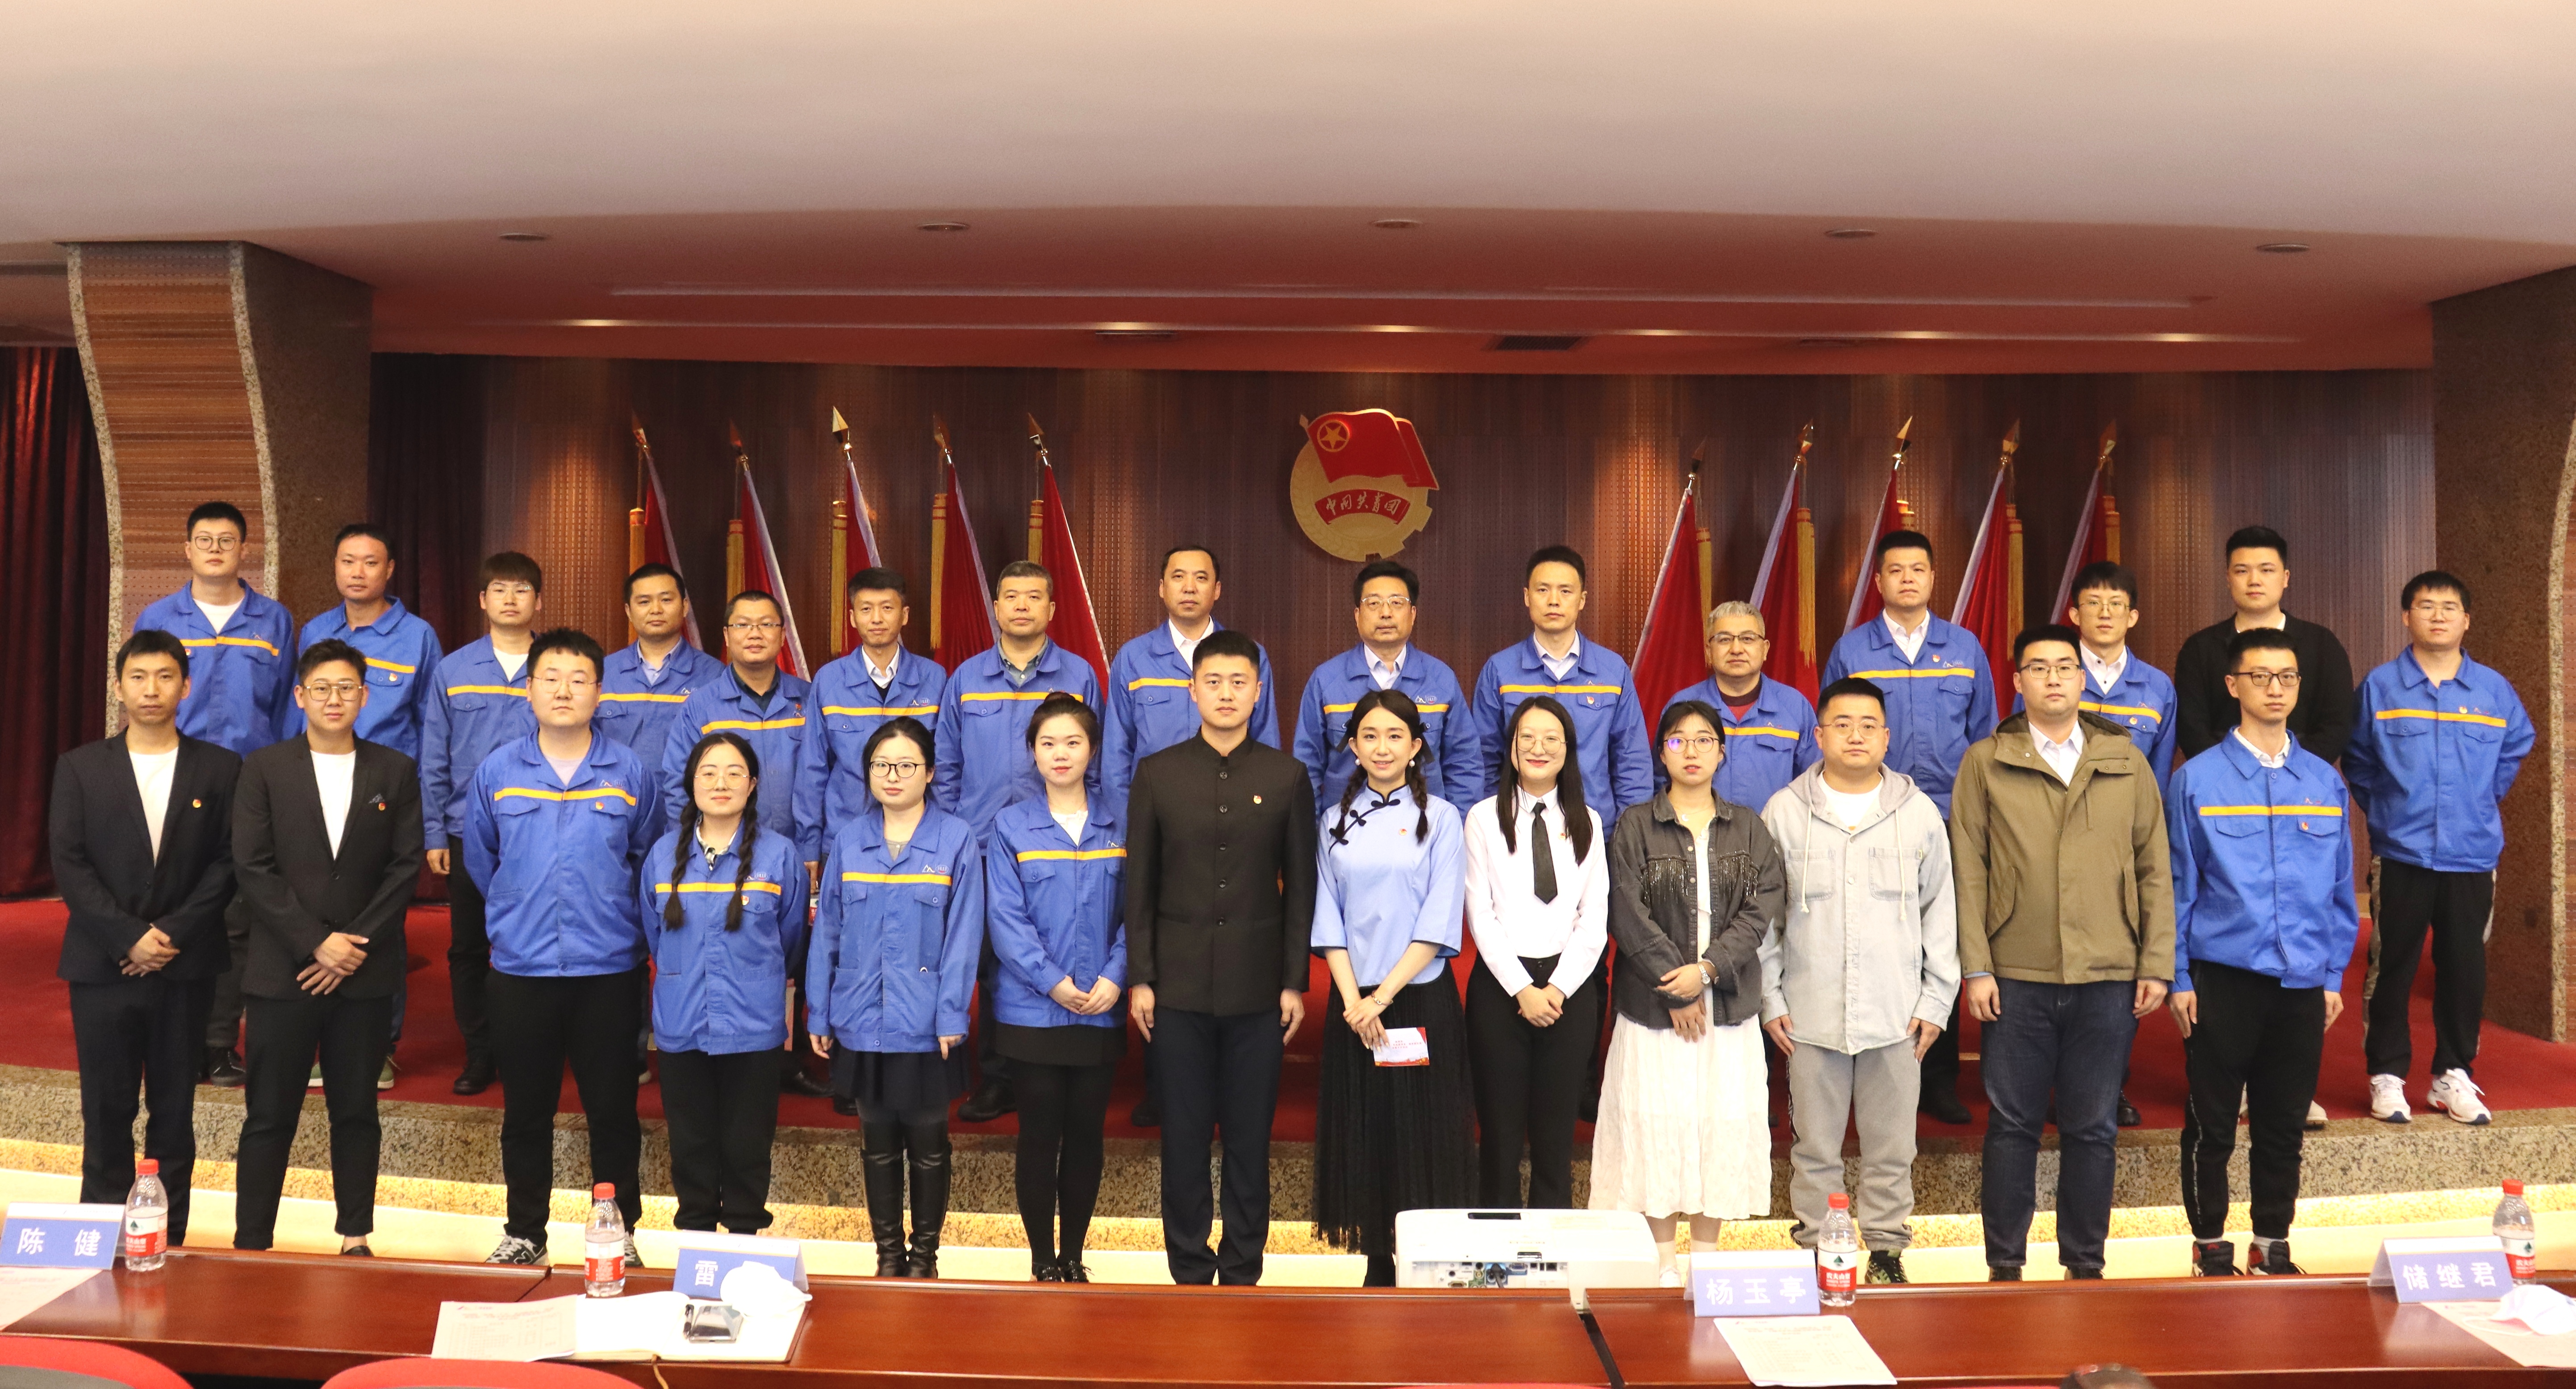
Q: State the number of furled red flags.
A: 10